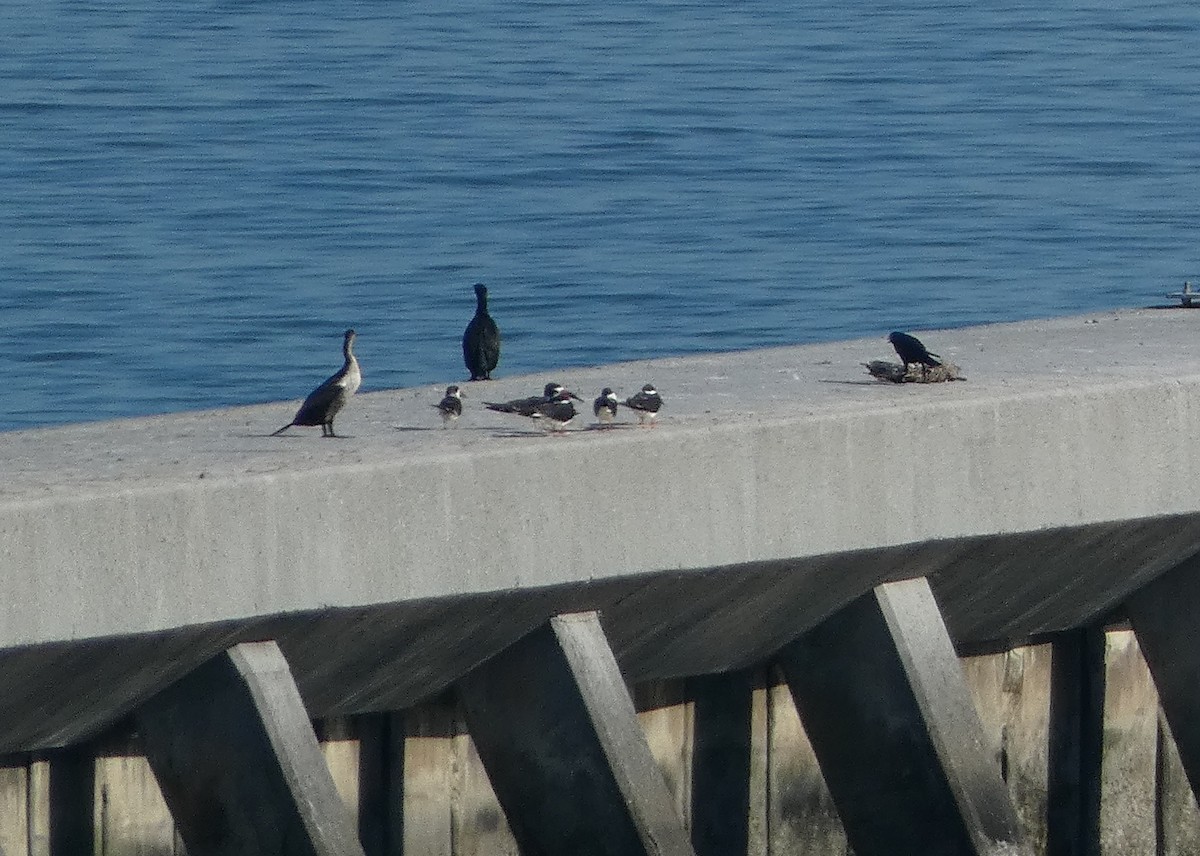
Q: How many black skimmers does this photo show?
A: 5